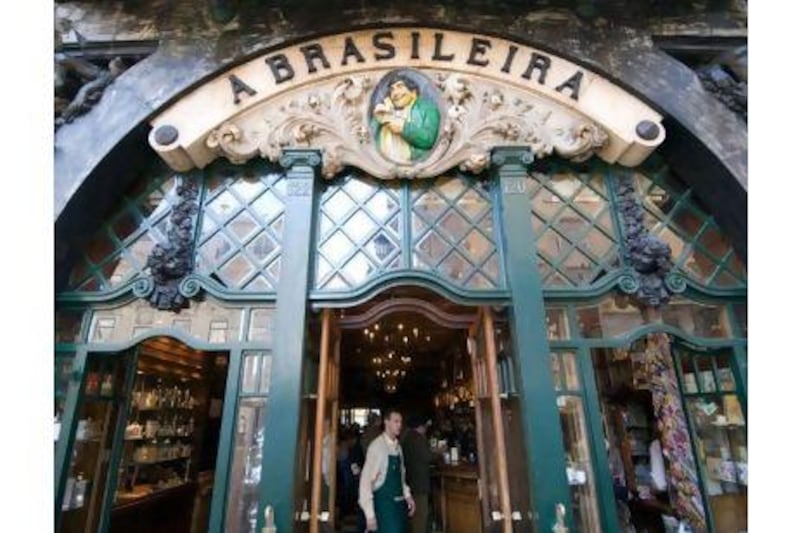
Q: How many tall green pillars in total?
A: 2